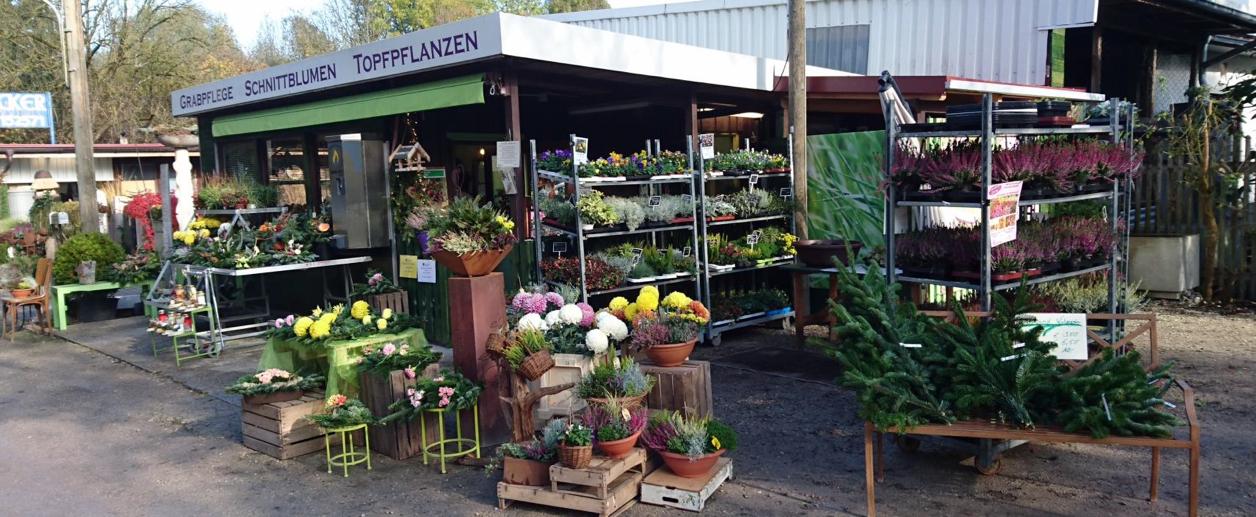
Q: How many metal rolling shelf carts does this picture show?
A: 3